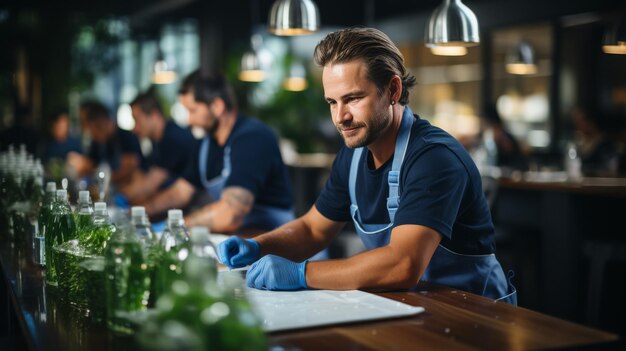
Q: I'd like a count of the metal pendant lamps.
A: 7